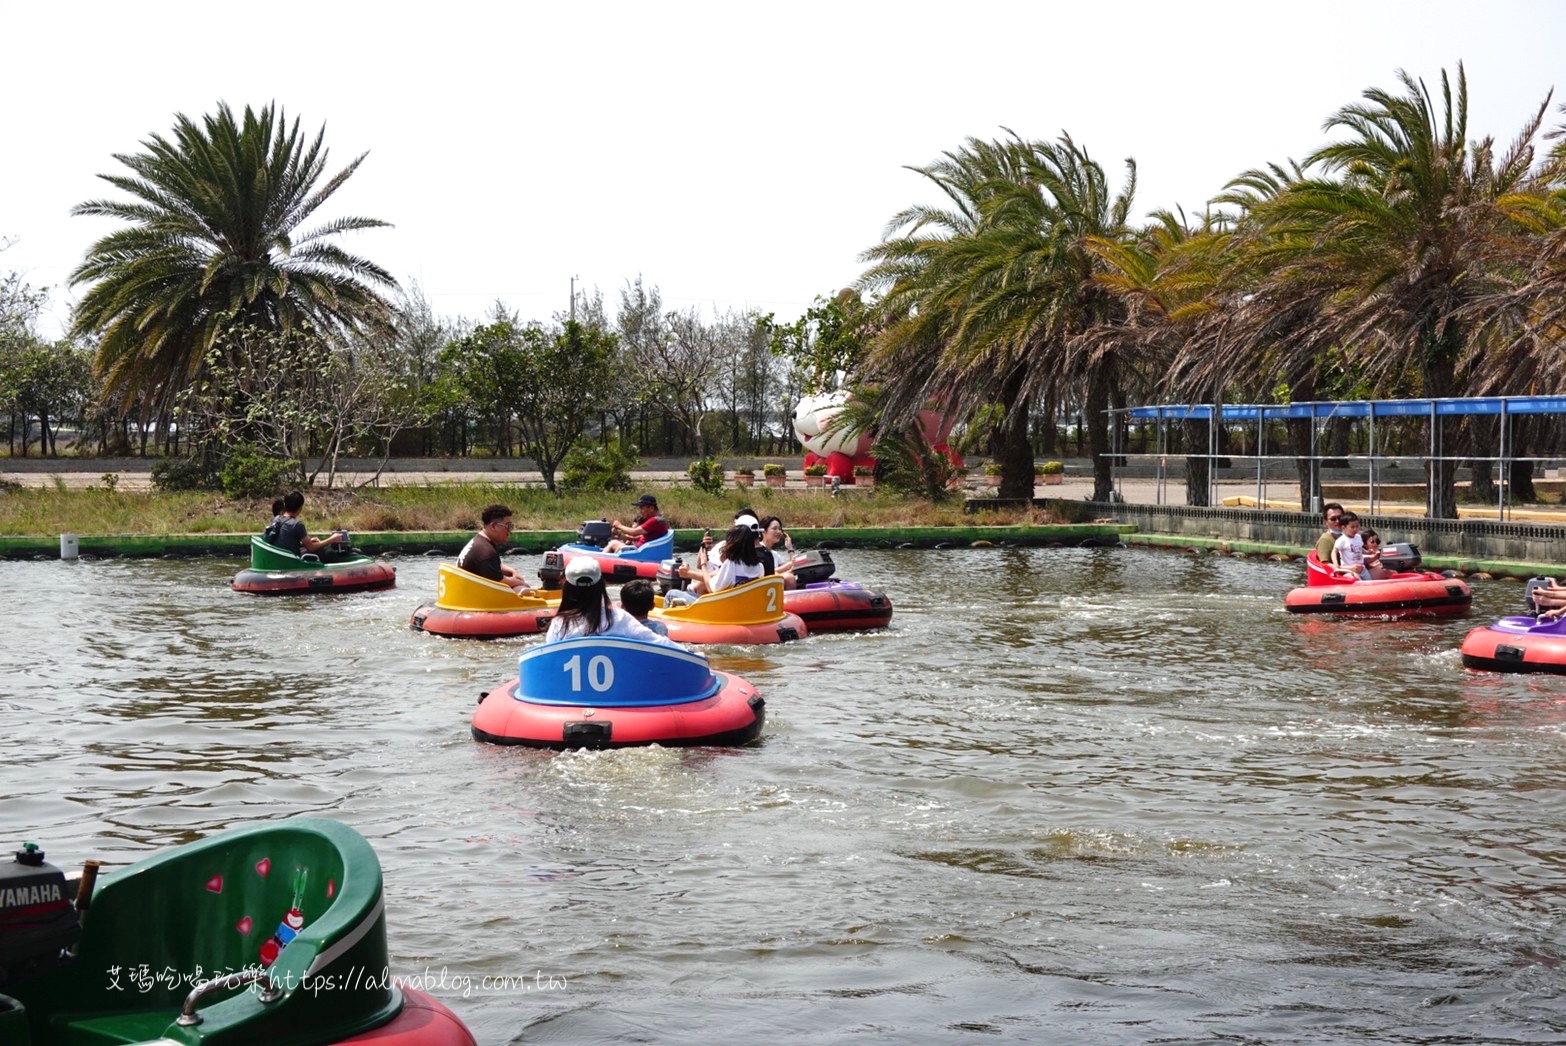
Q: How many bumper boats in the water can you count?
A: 9